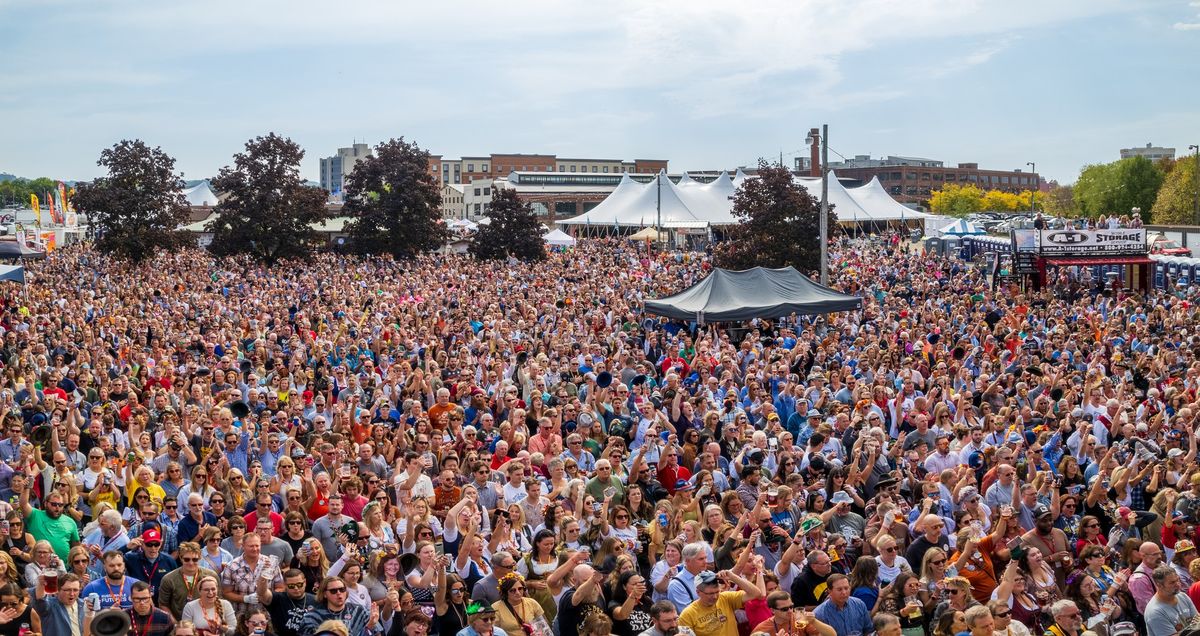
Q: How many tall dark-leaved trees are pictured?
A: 5